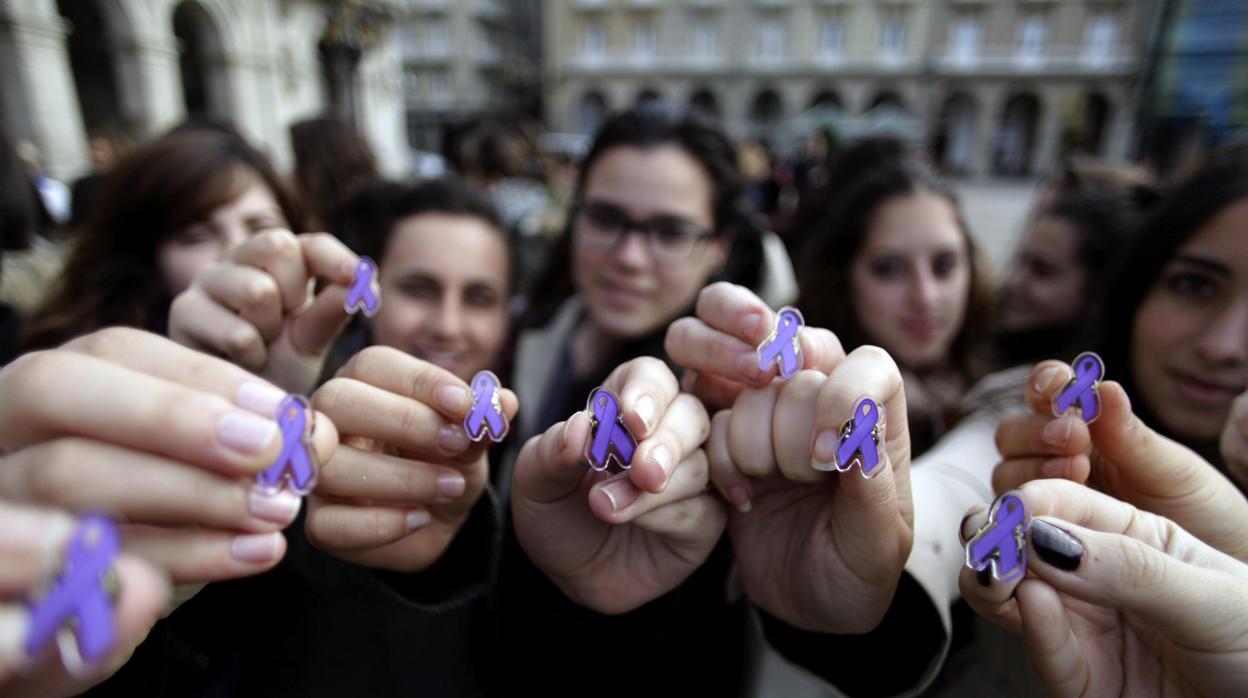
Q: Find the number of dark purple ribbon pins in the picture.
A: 9